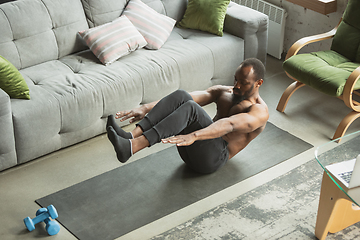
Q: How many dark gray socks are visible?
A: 2